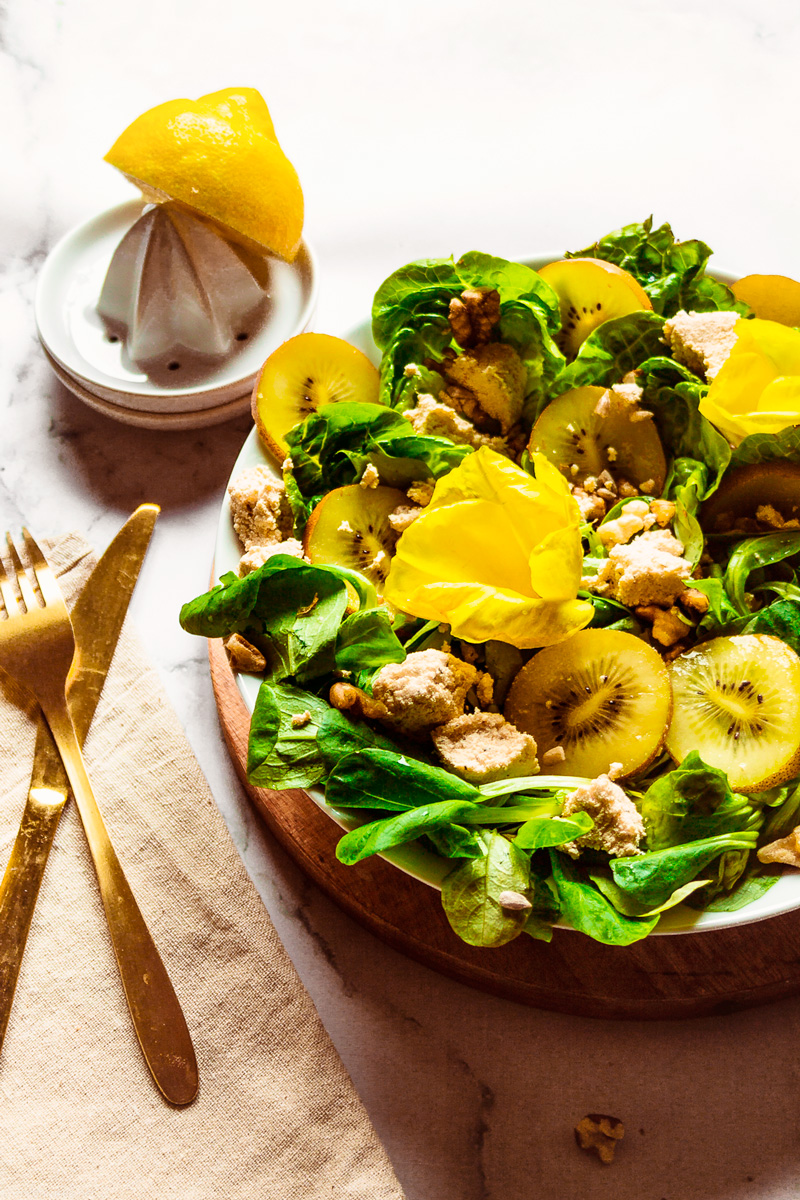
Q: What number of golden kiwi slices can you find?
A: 8